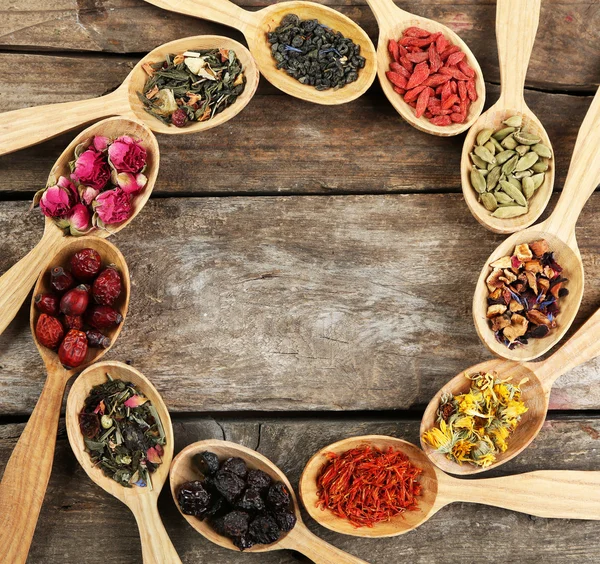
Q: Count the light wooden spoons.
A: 11